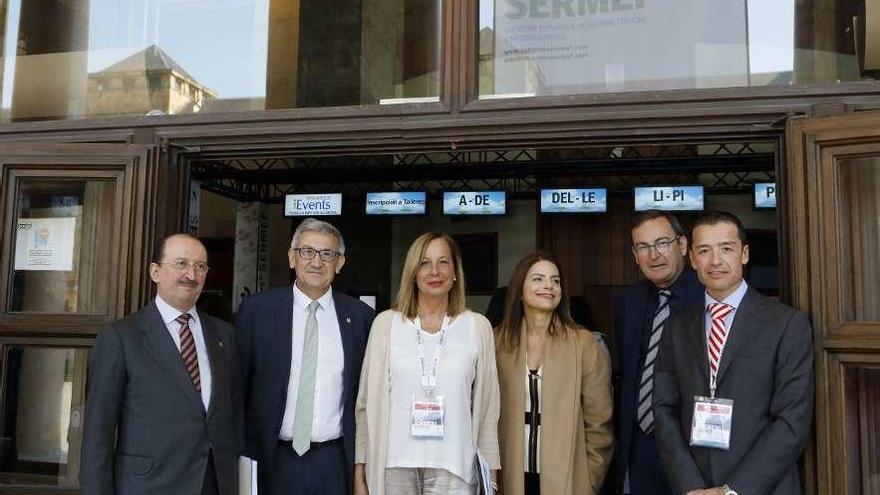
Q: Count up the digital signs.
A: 6